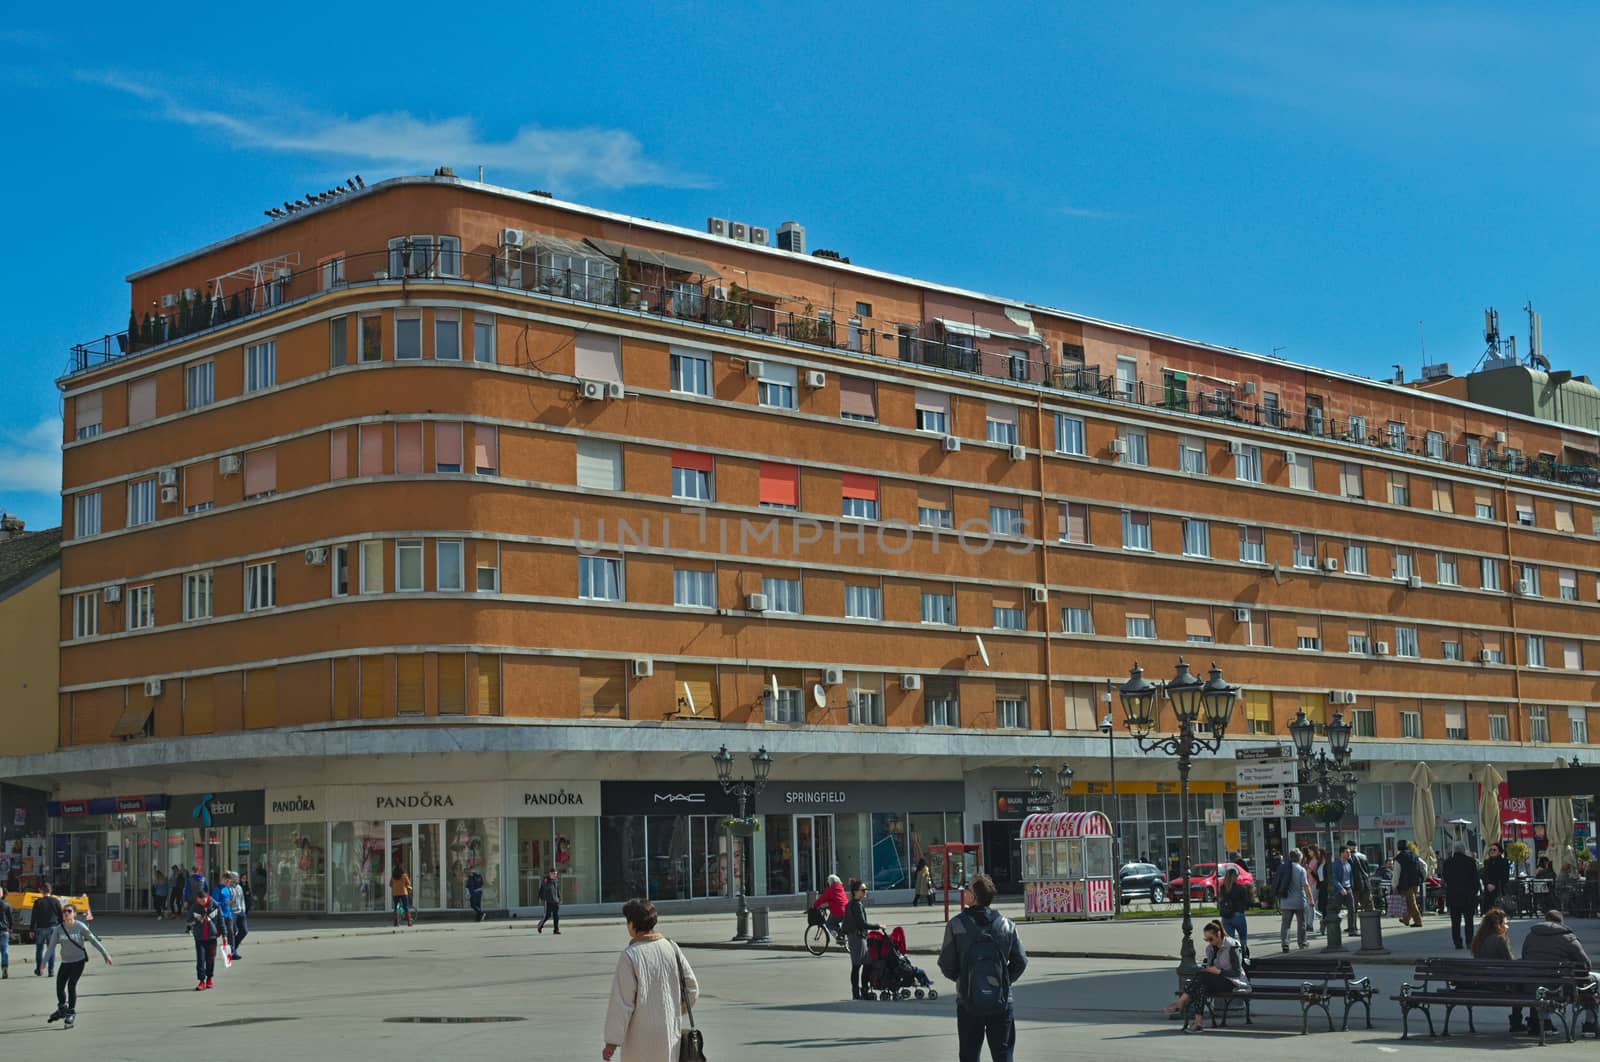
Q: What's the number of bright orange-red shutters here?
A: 3